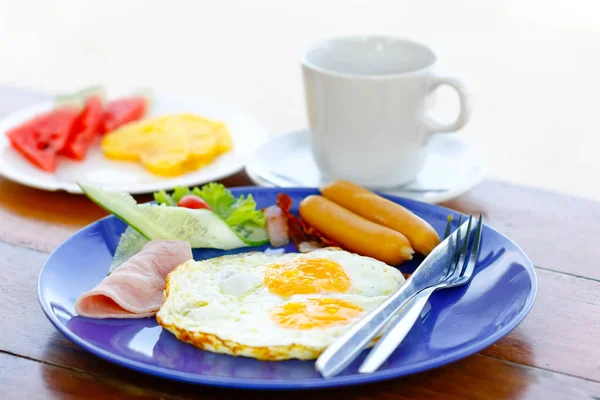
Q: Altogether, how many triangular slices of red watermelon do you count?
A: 3